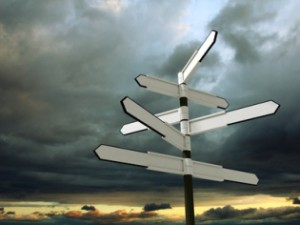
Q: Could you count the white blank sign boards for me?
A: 8